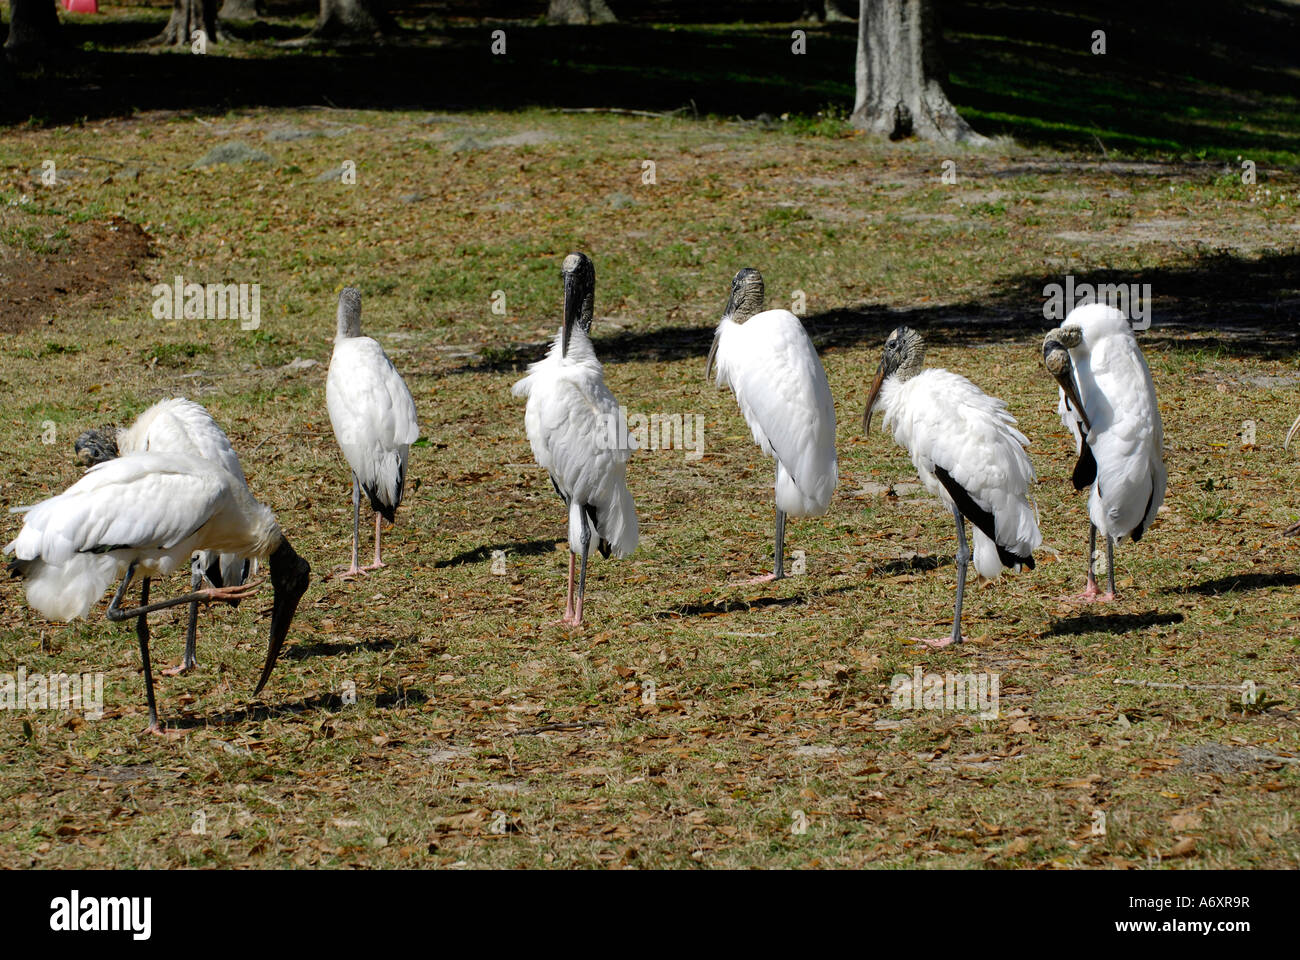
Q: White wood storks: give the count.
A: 7